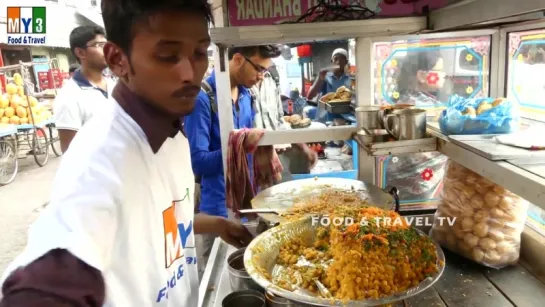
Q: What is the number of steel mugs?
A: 2